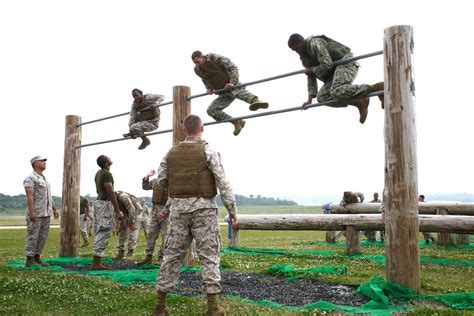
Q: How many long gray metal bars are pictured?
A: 2